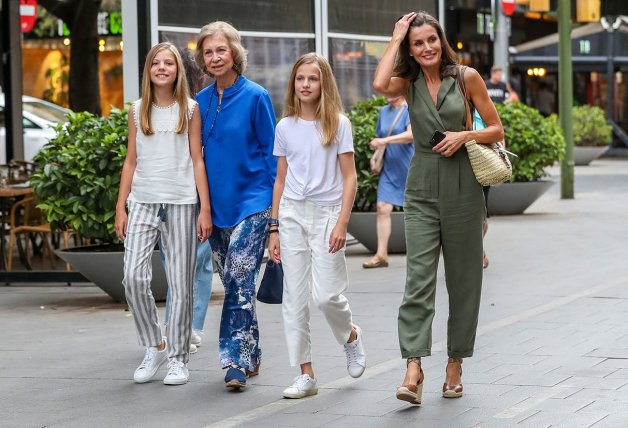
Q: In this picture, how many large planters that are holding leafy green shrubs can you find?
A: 4